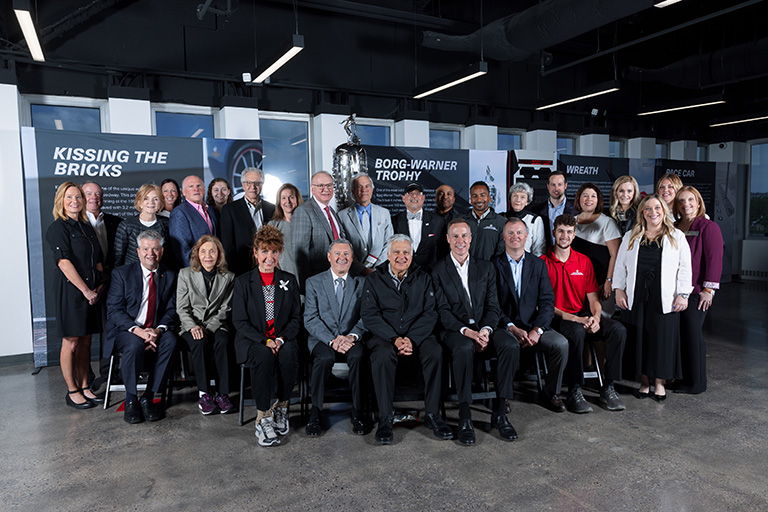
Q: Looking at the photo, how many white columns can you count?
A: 11